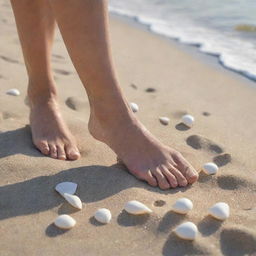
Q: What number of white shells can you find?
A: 13